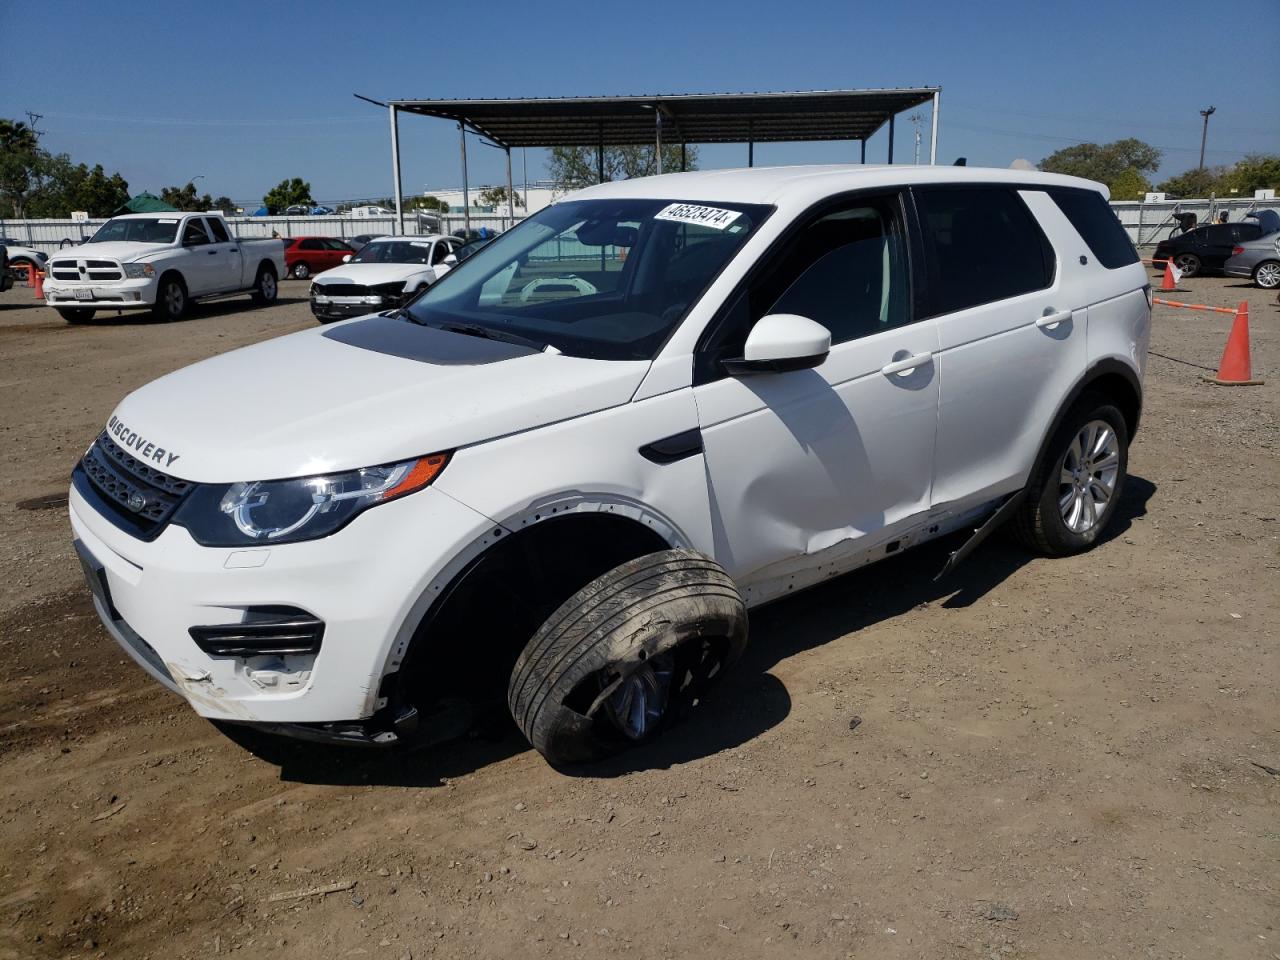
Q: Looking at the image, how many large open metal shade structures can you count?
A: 1